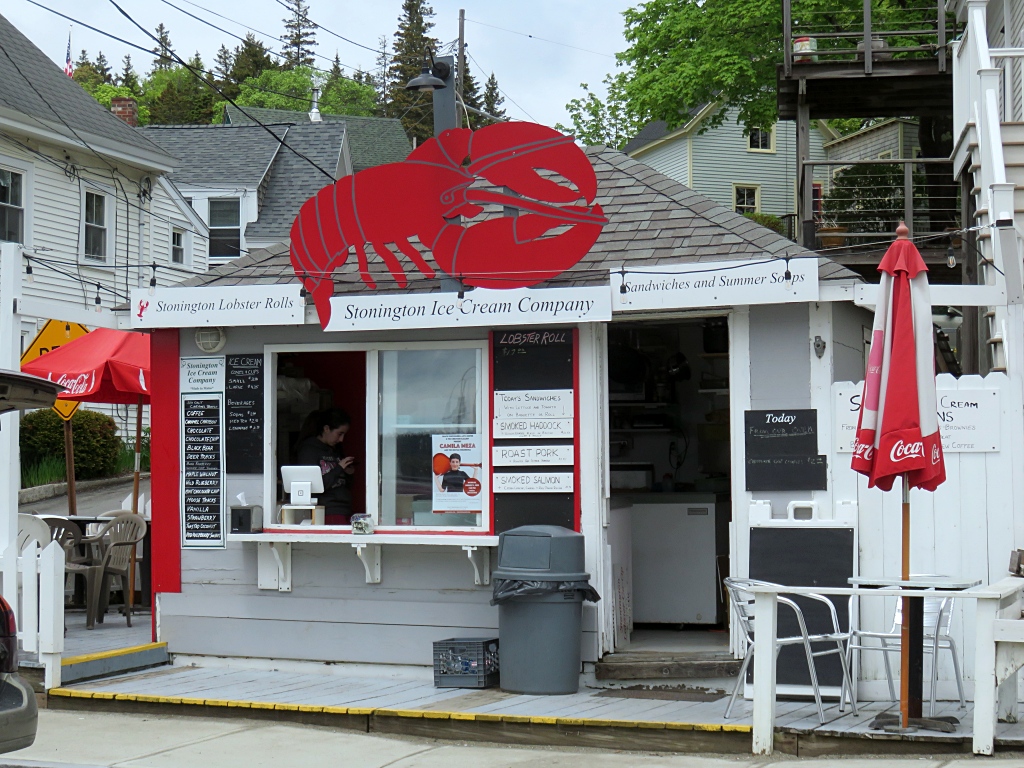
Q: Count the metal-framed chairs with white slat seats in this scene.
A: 2